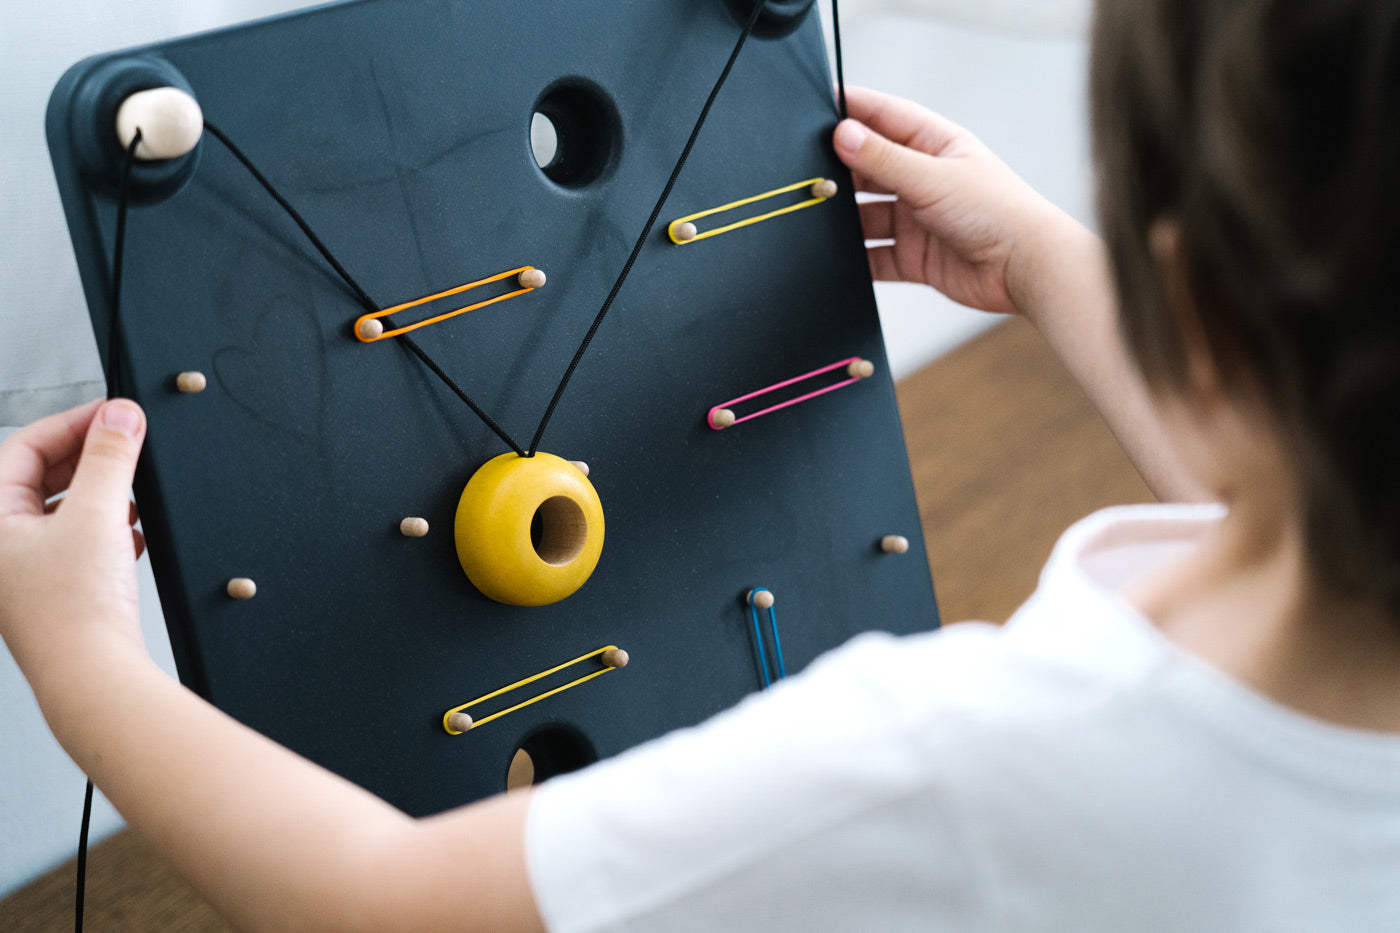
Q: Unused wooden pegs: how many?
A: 5